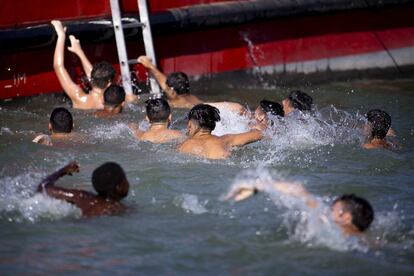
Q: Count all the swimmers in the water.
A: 11